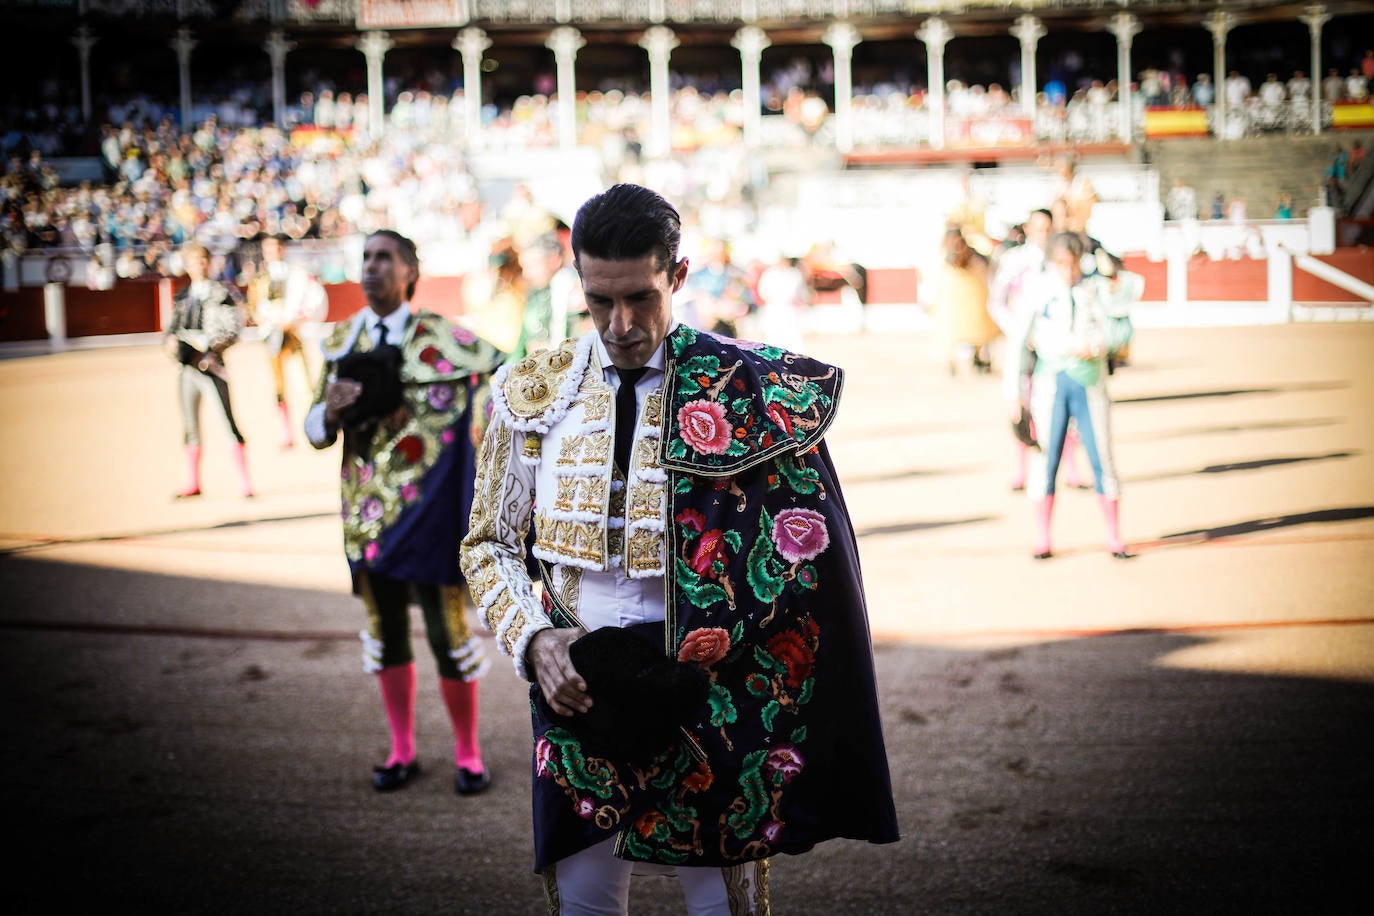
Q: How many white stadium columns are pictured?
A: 14